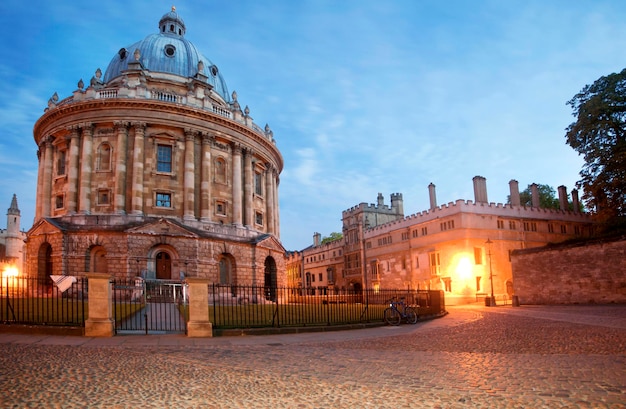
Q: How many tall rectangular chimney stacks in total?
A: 6